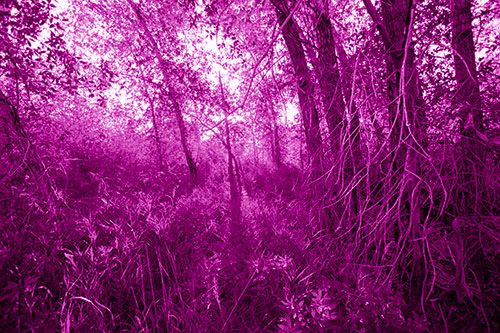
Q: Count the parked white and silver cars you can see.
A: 0